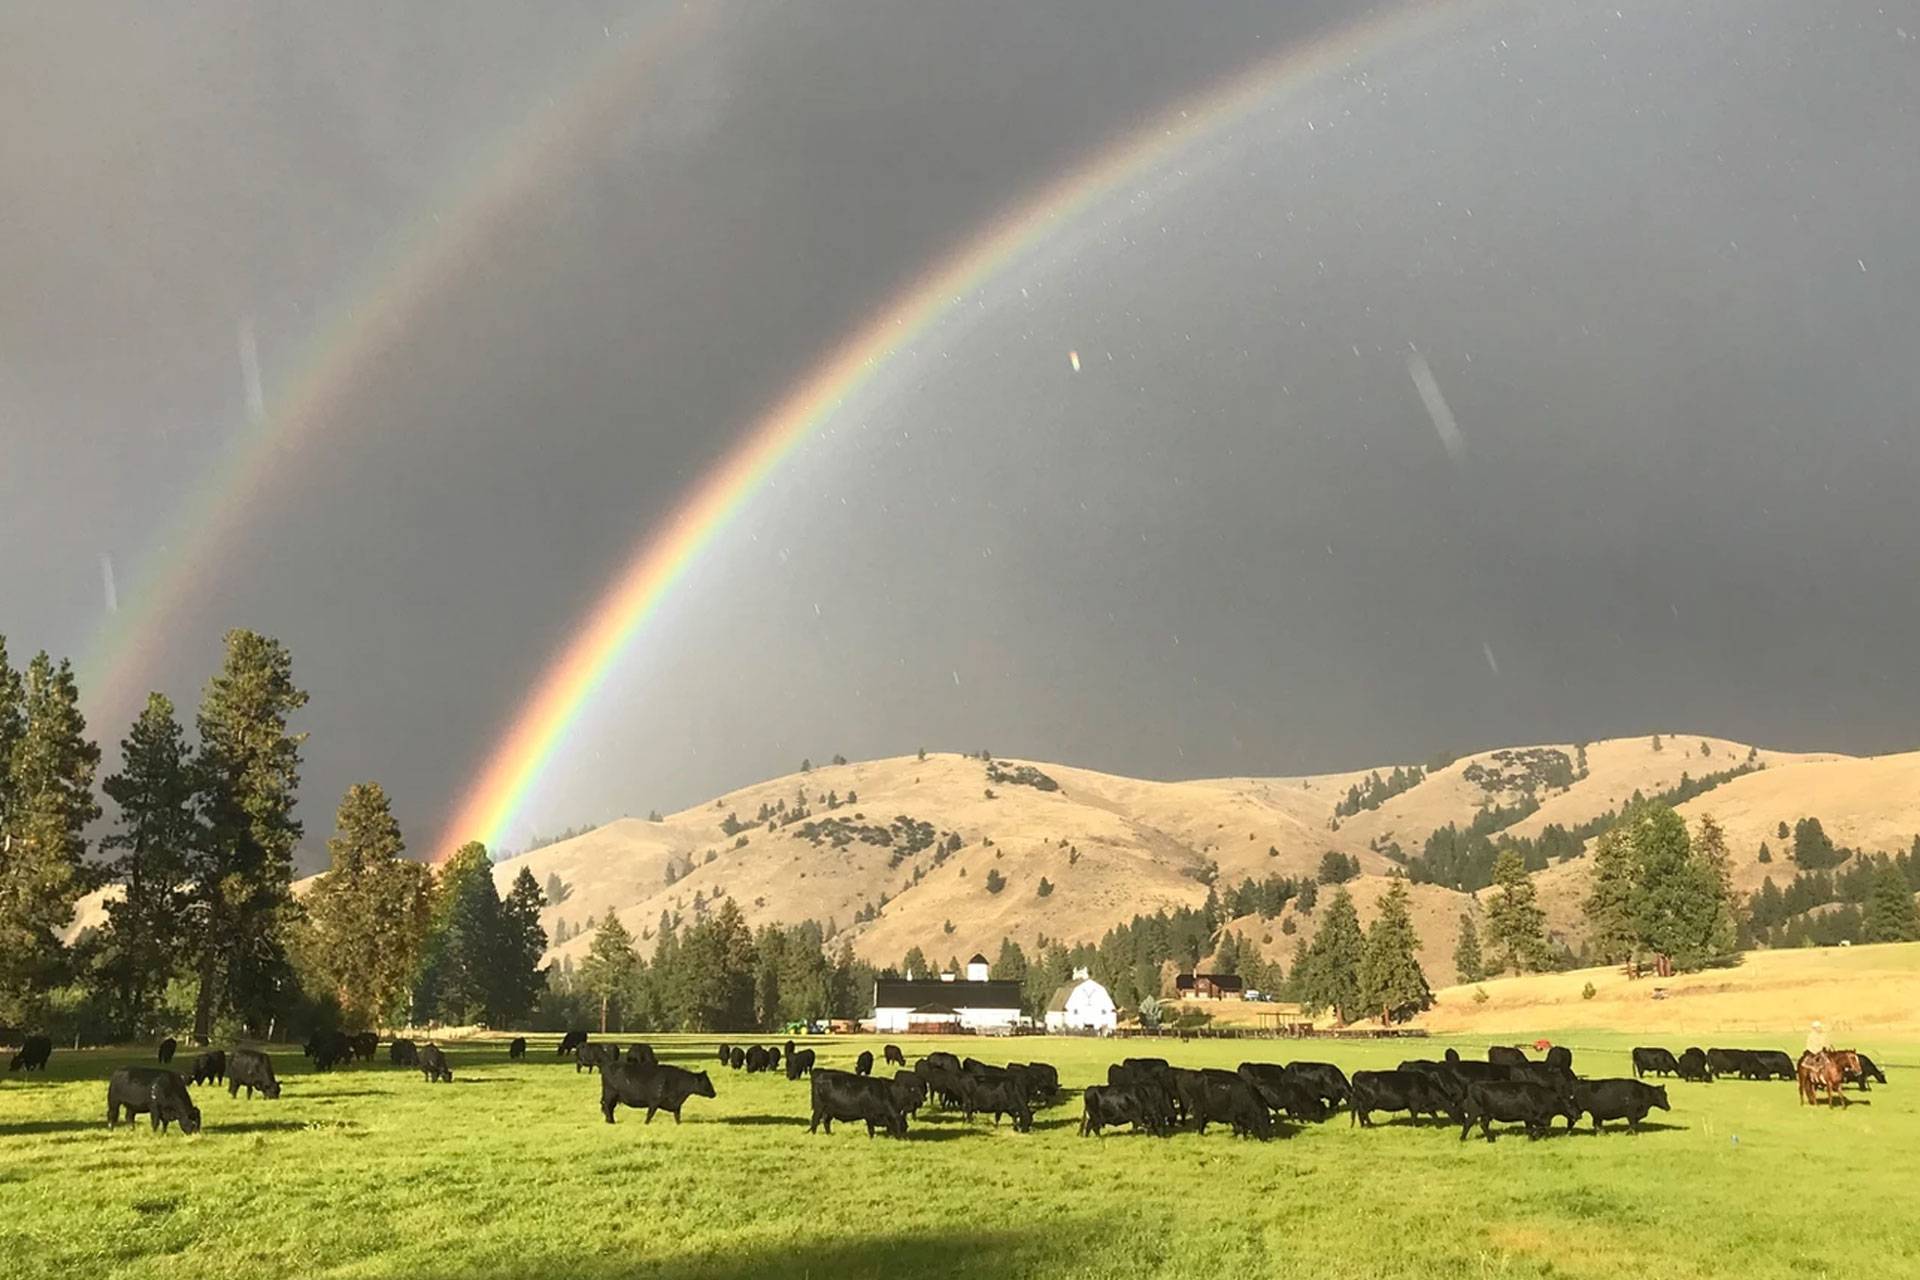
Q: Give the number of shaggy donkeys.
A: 0